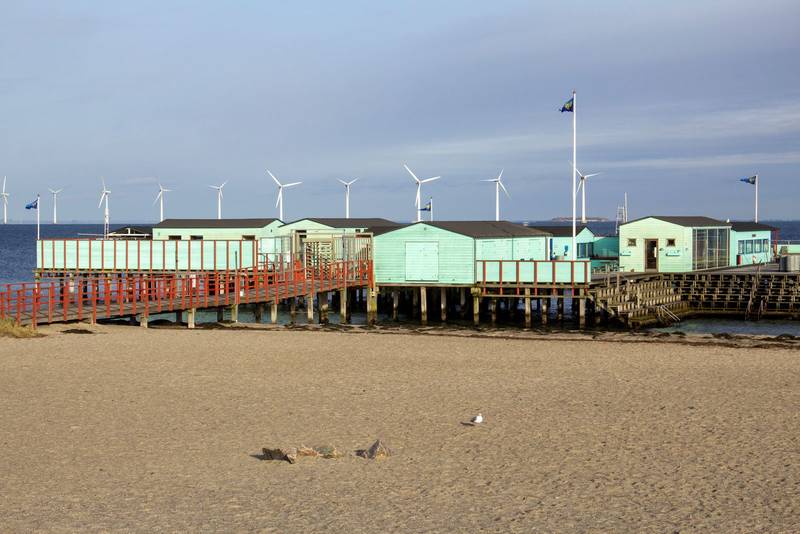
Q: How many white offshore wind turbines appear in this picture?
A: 10